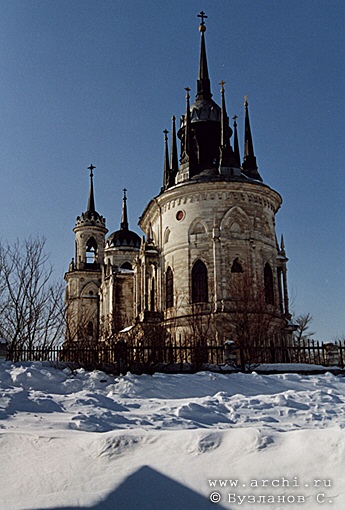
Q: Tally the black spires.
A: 9